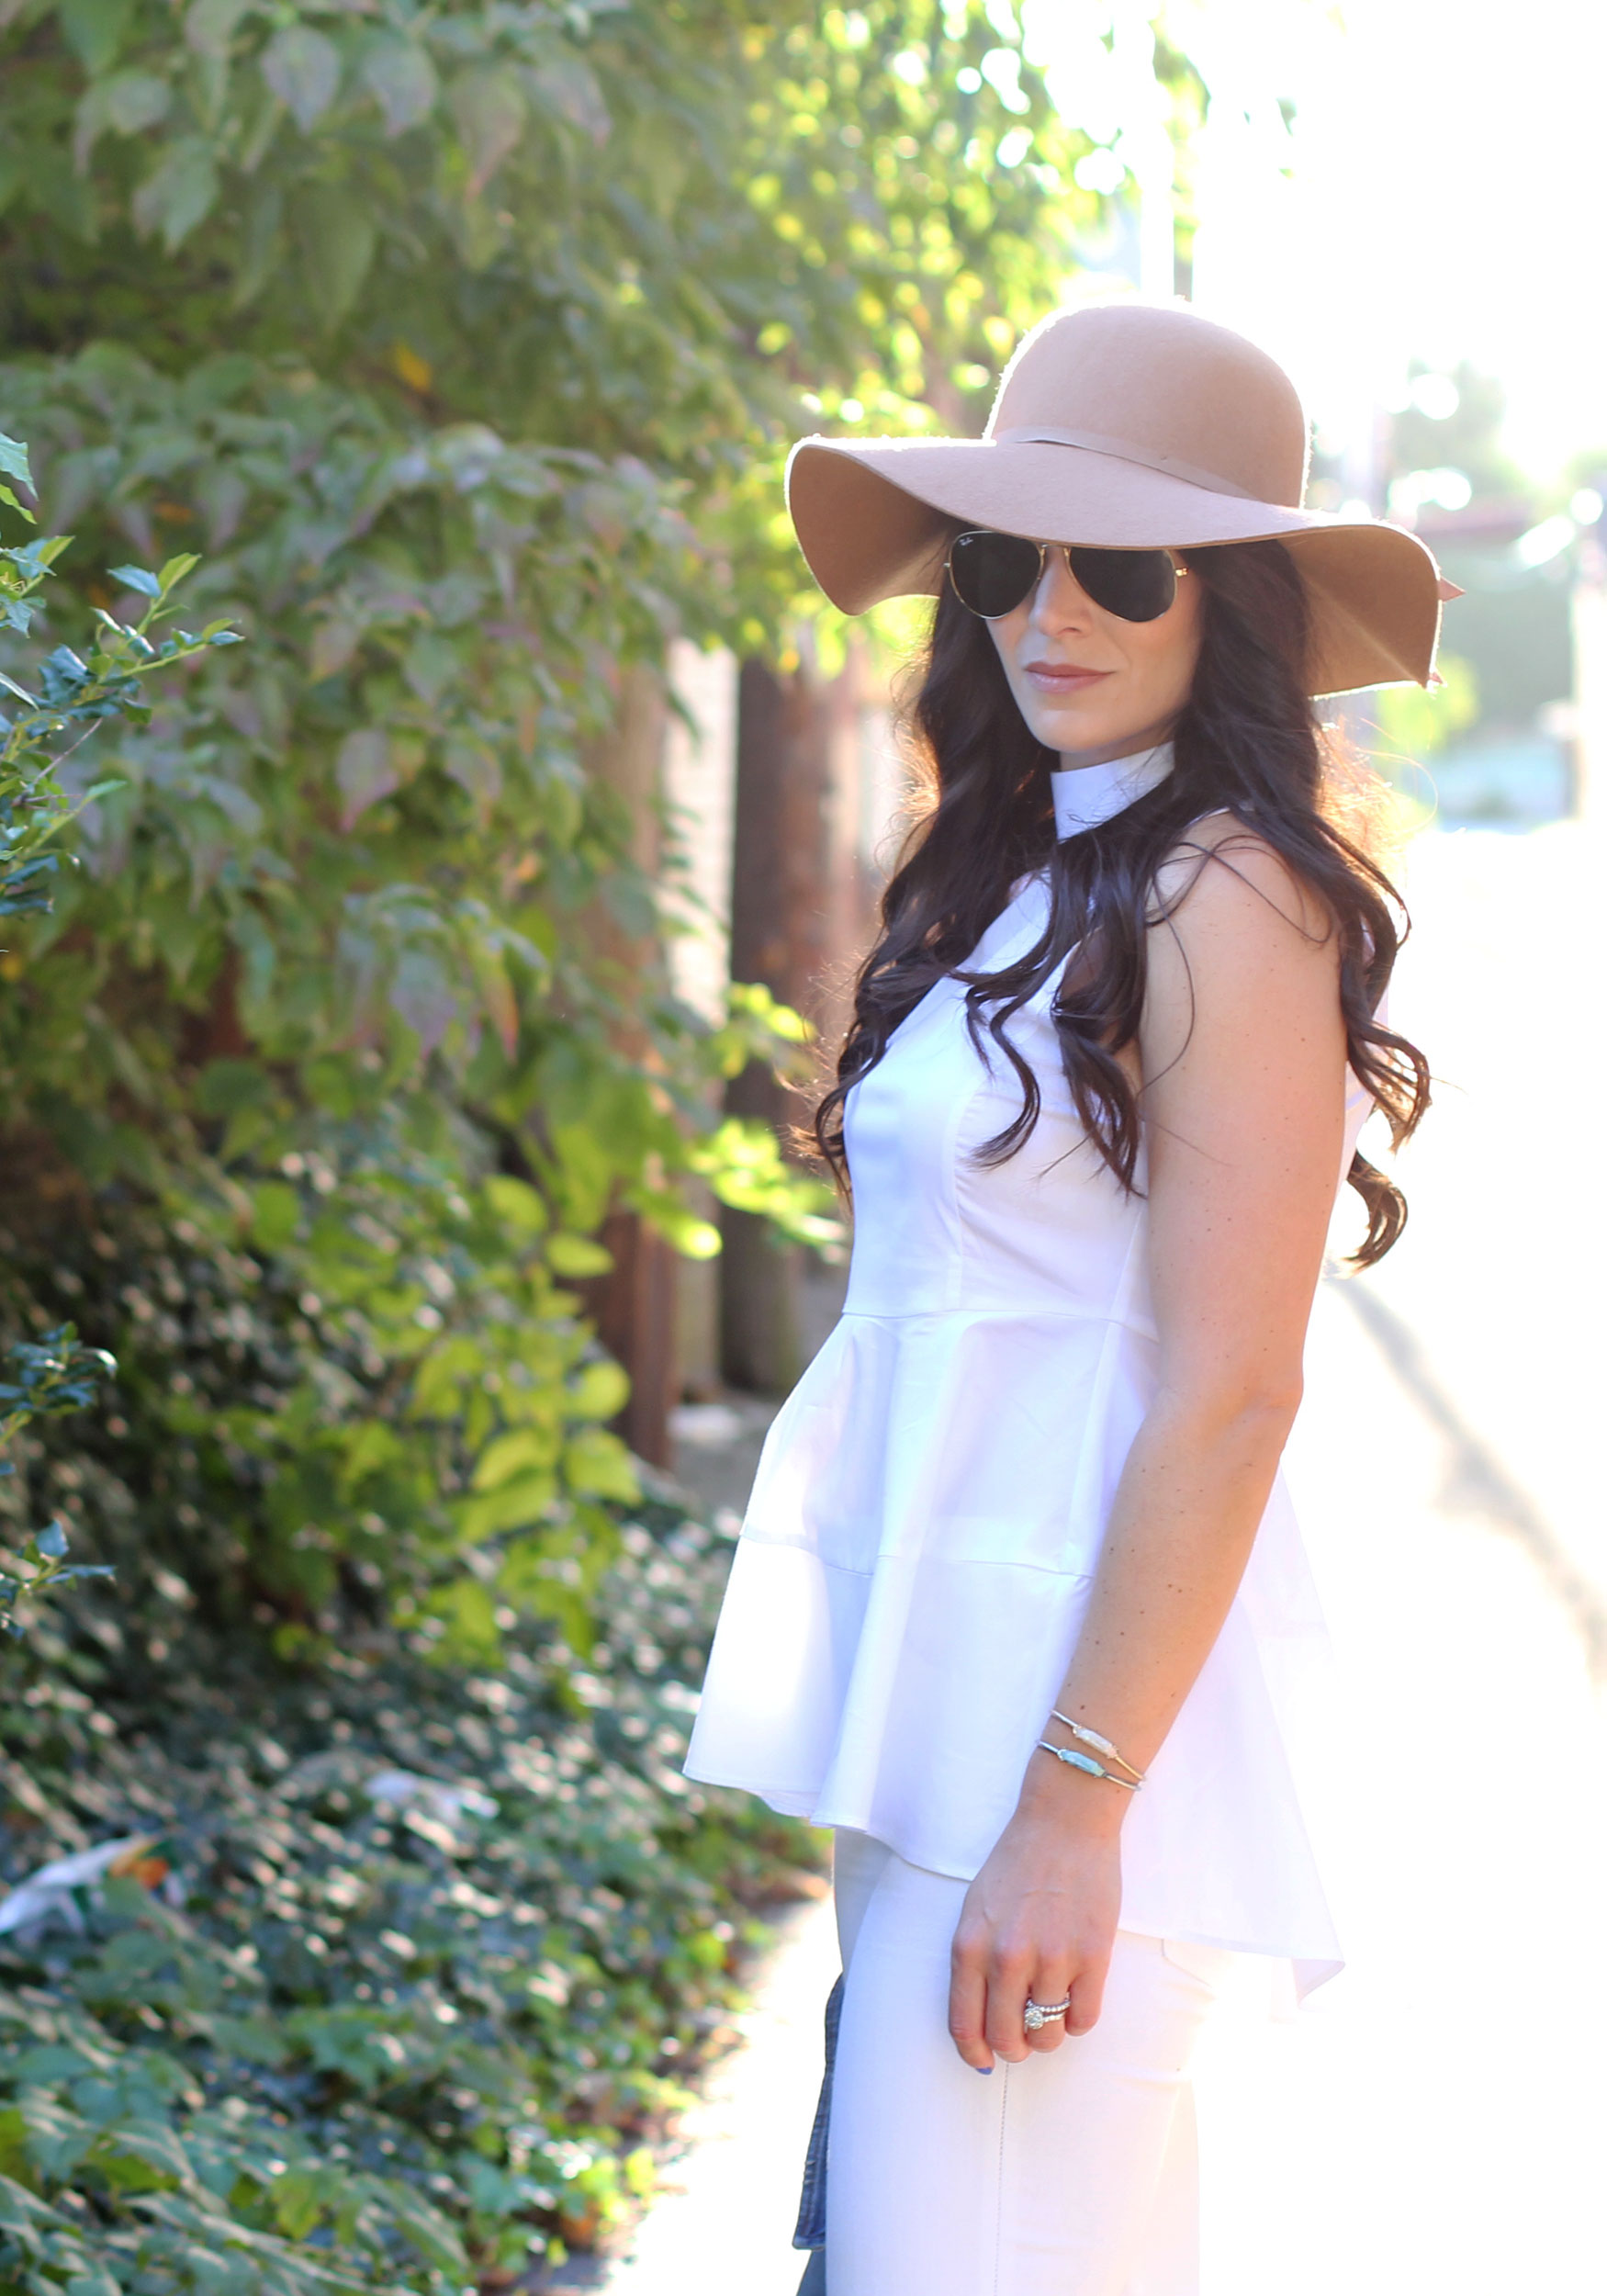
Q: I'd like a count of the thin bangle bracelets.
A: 2